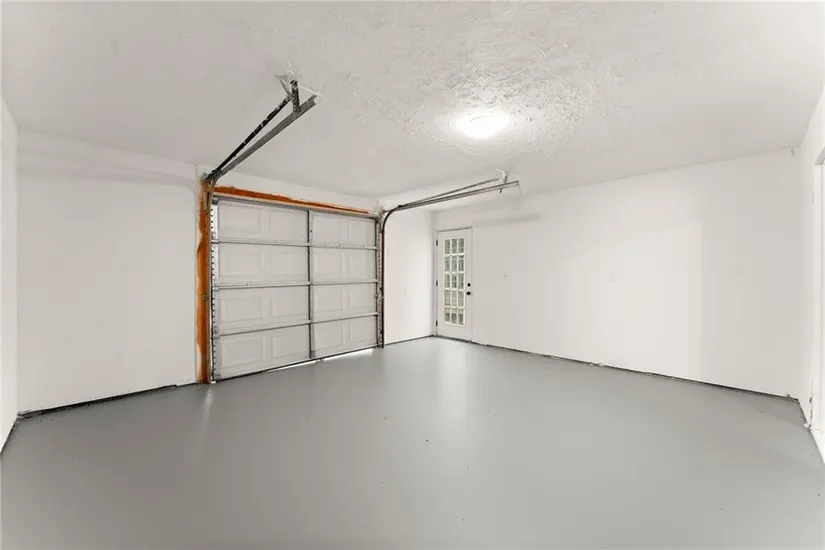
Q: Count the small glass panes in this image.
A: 15